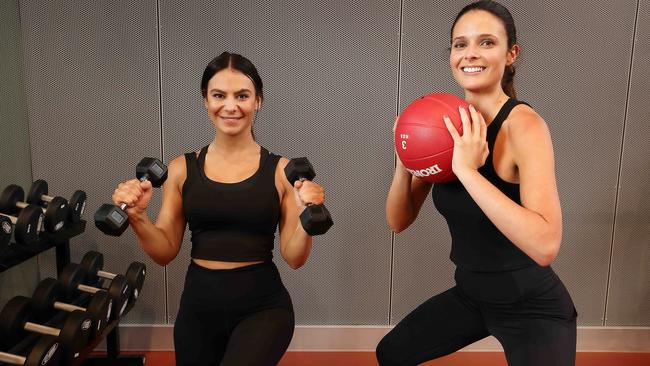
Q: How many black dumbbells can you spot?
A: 11